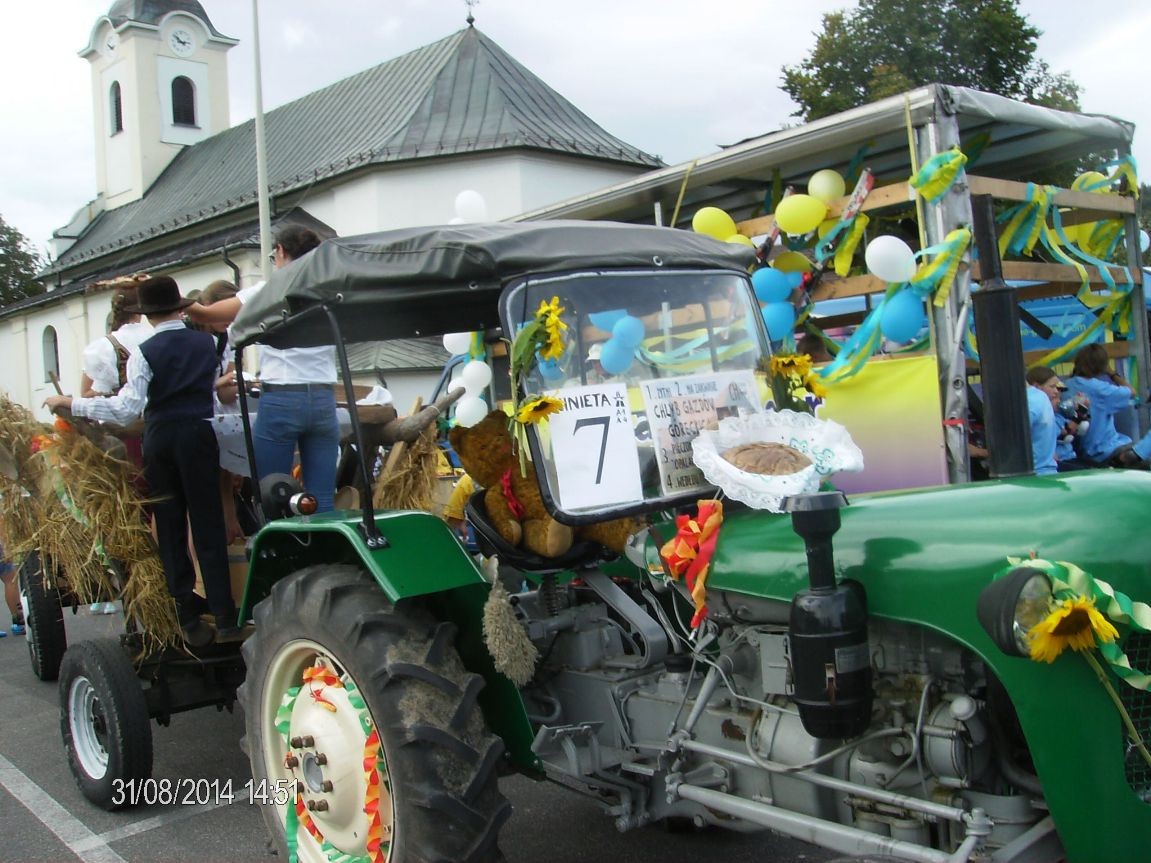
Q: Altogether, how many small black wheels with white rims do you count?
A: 2